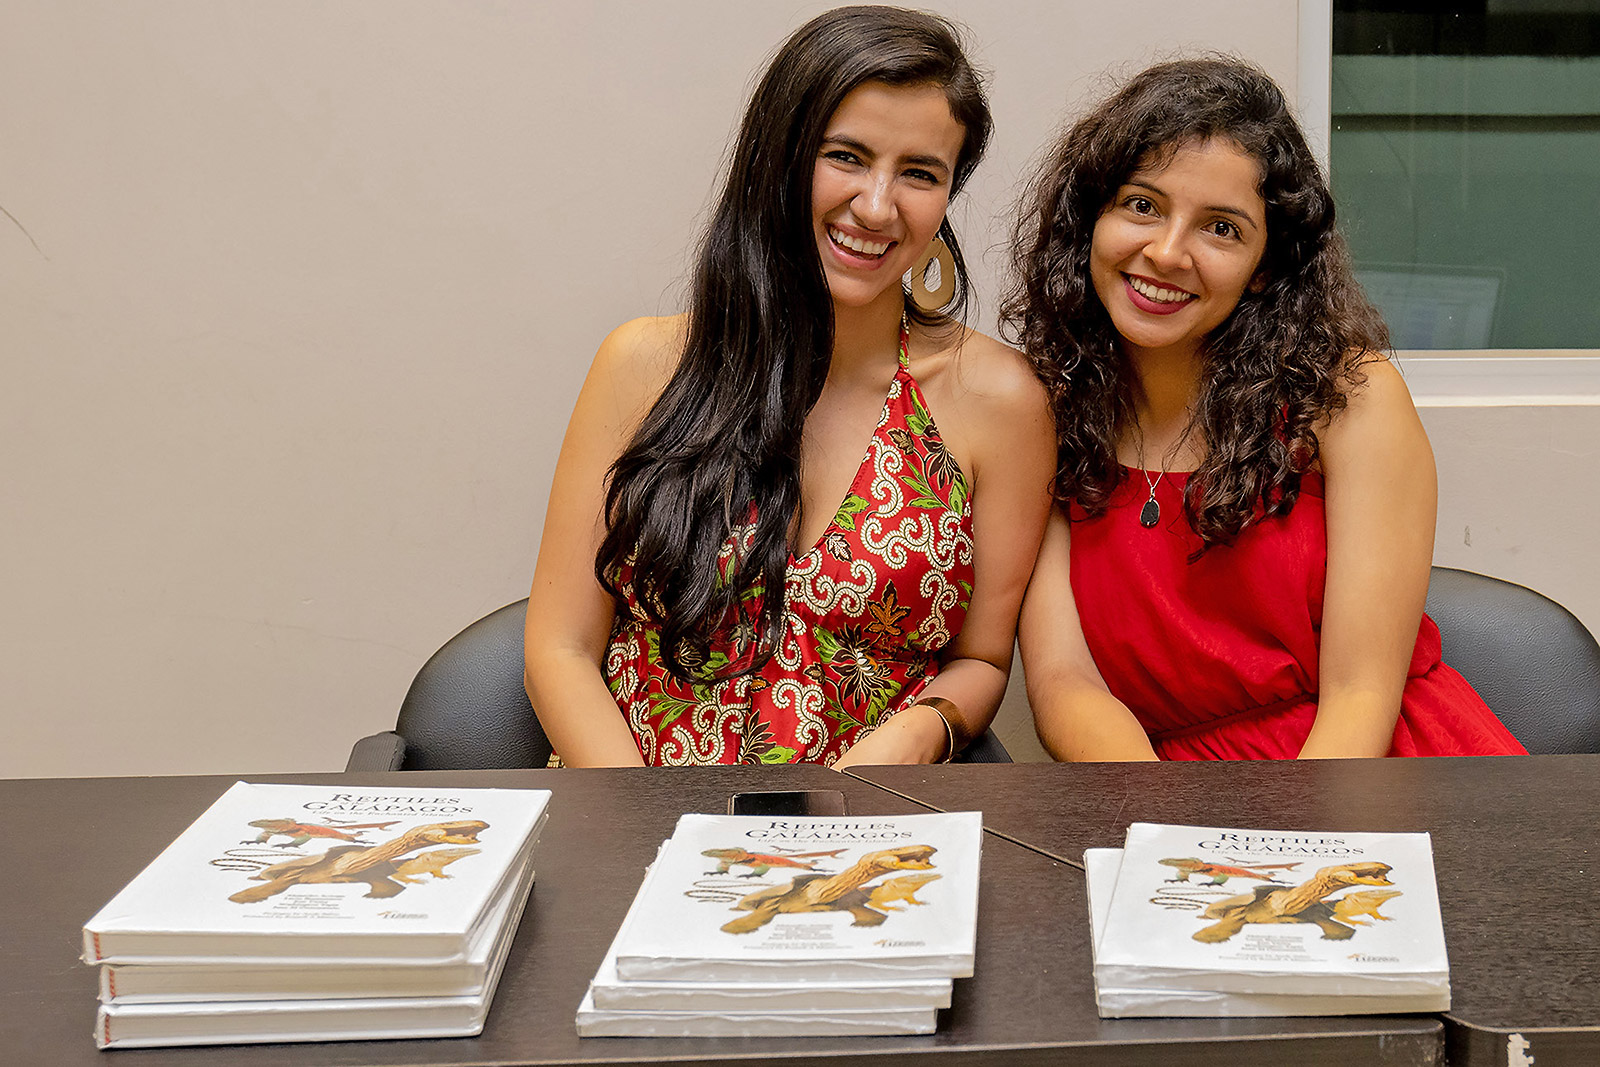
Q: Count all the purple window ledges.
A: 0